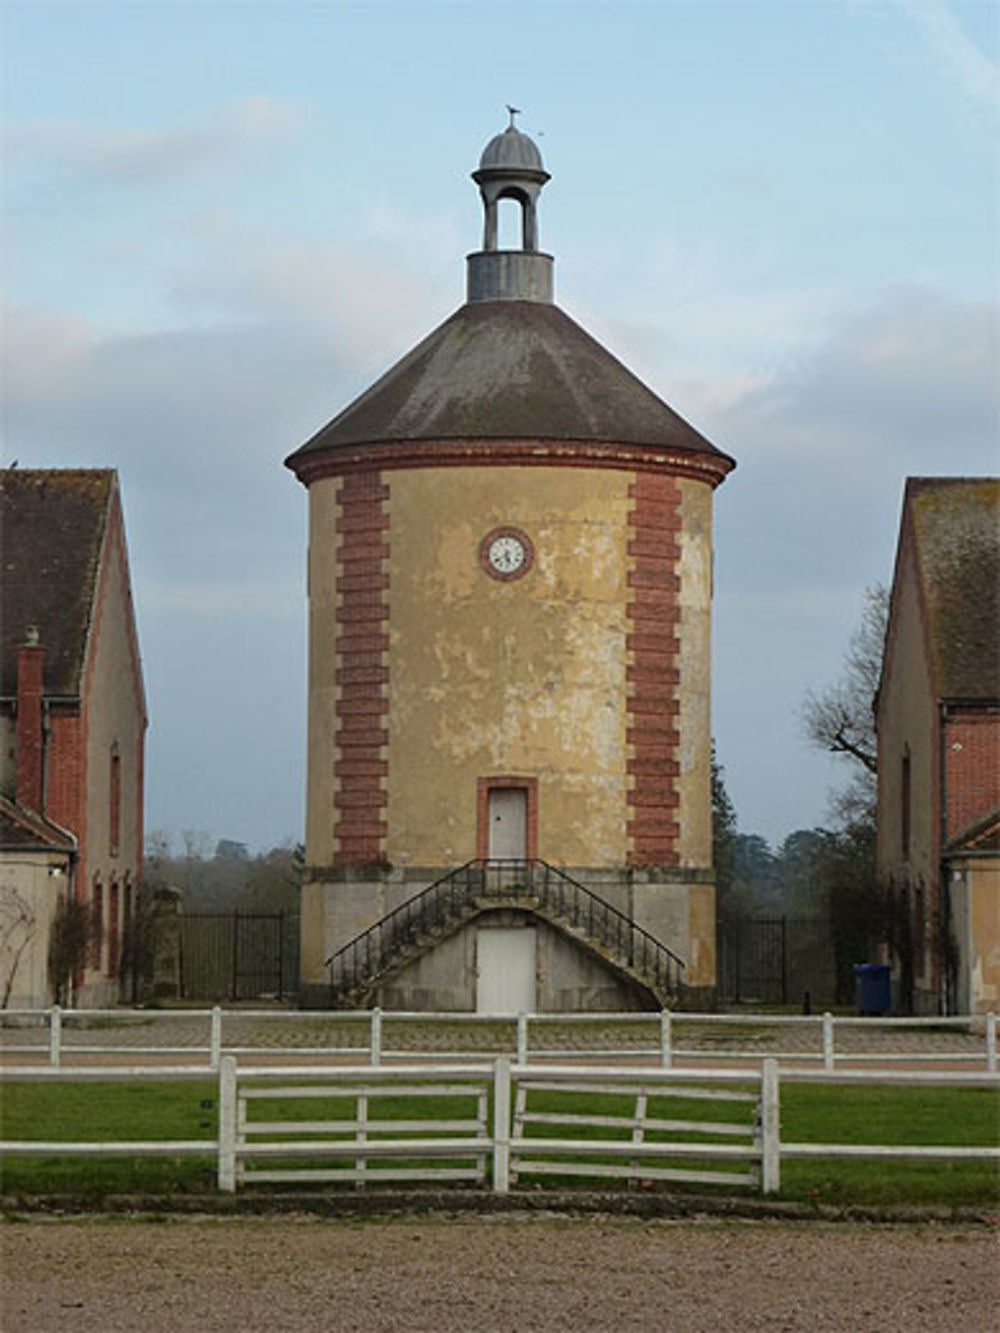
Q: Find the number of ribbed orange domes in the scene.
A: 0